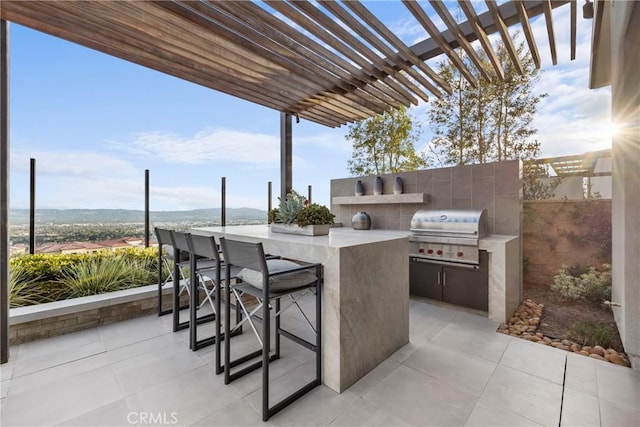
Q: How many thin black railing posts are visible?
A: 5